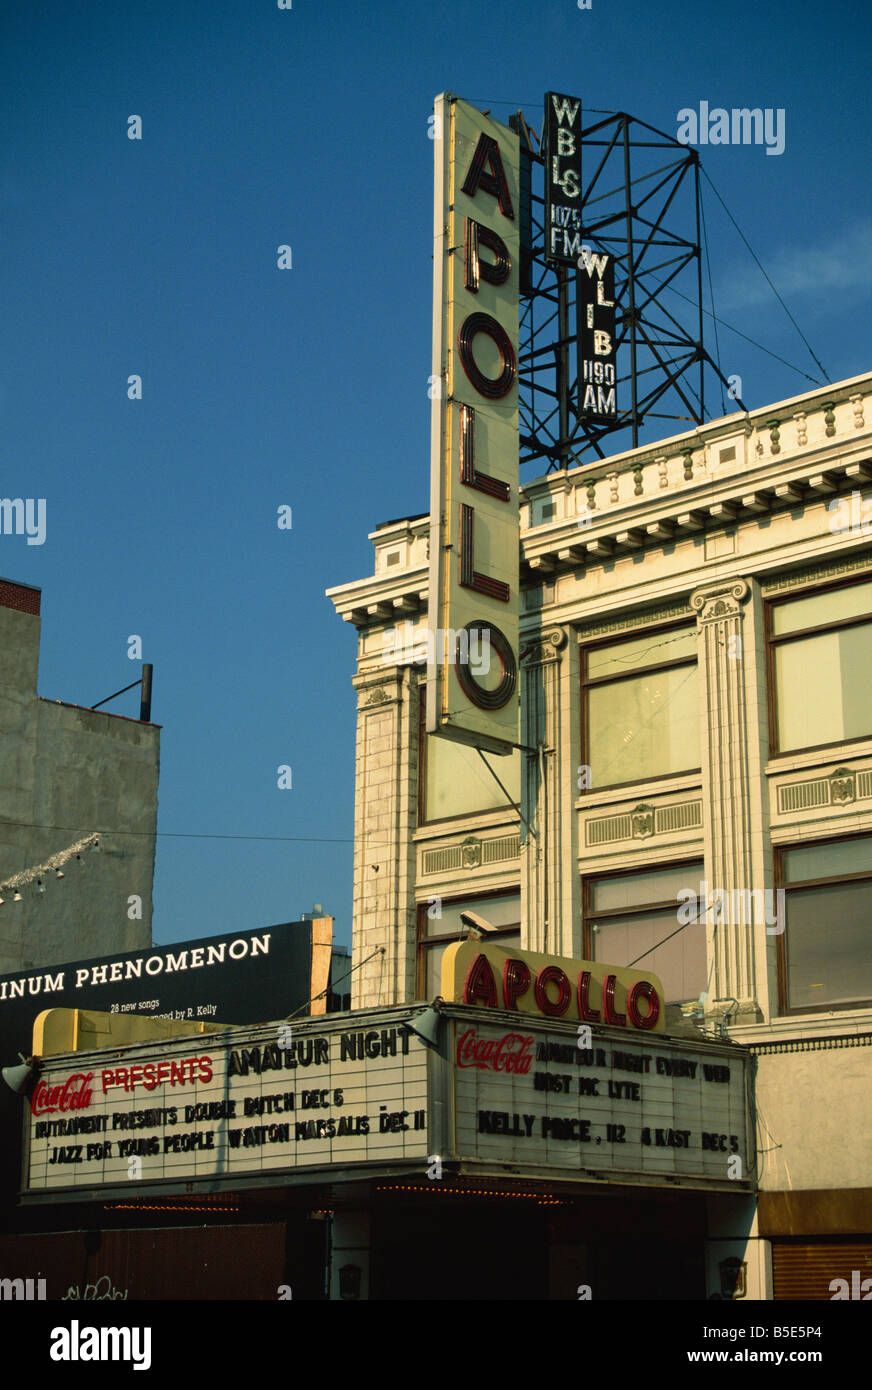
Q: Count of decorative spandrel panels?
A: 3